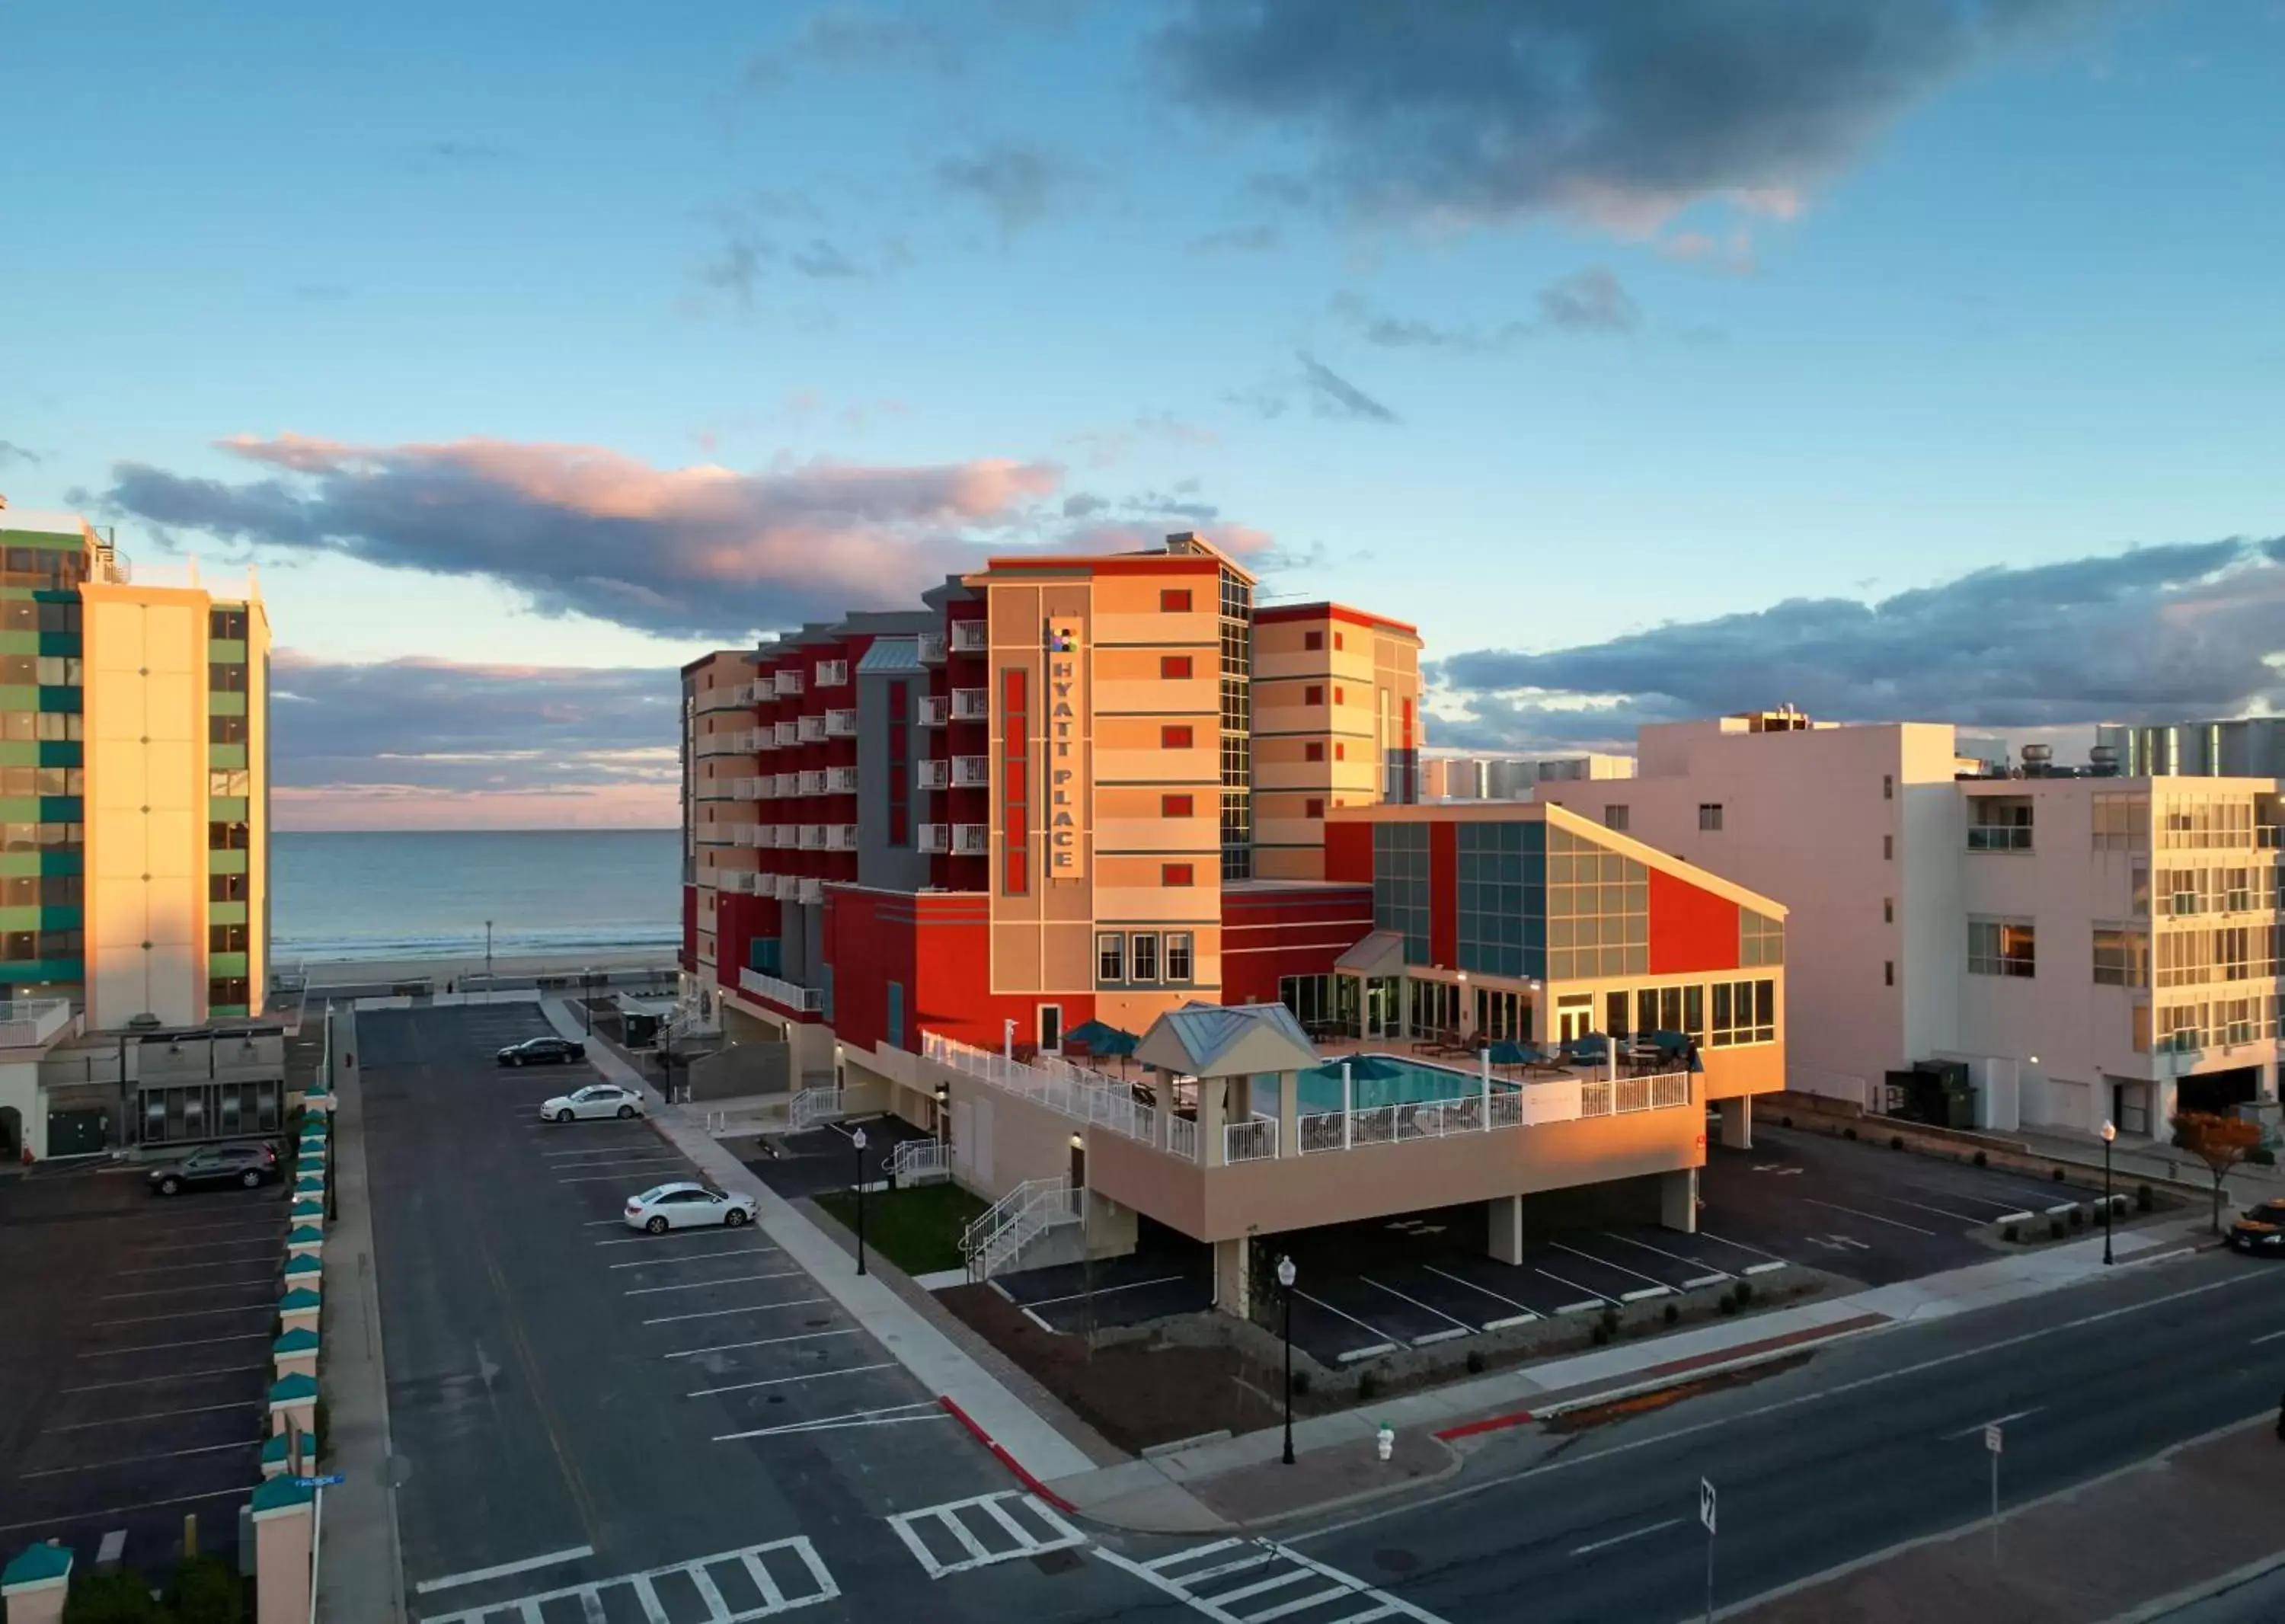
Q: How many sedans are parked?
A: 3